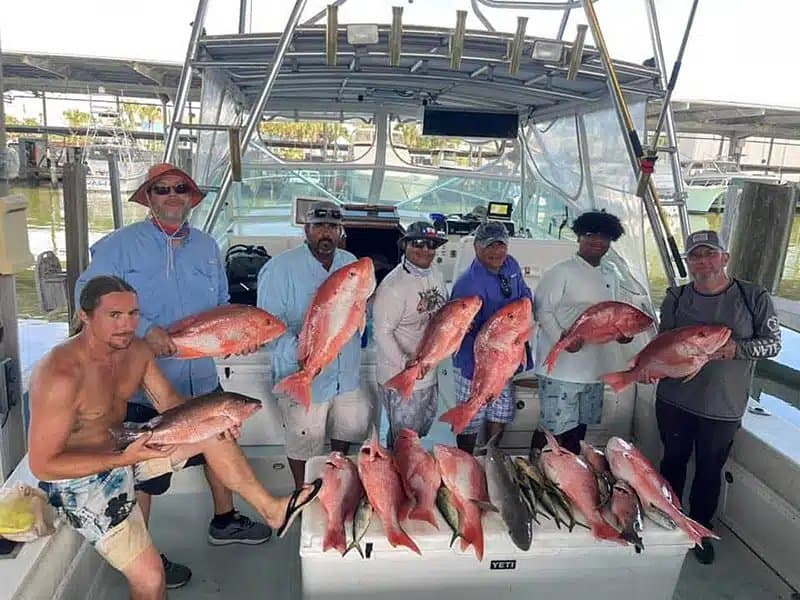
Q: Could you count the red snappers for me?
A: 12